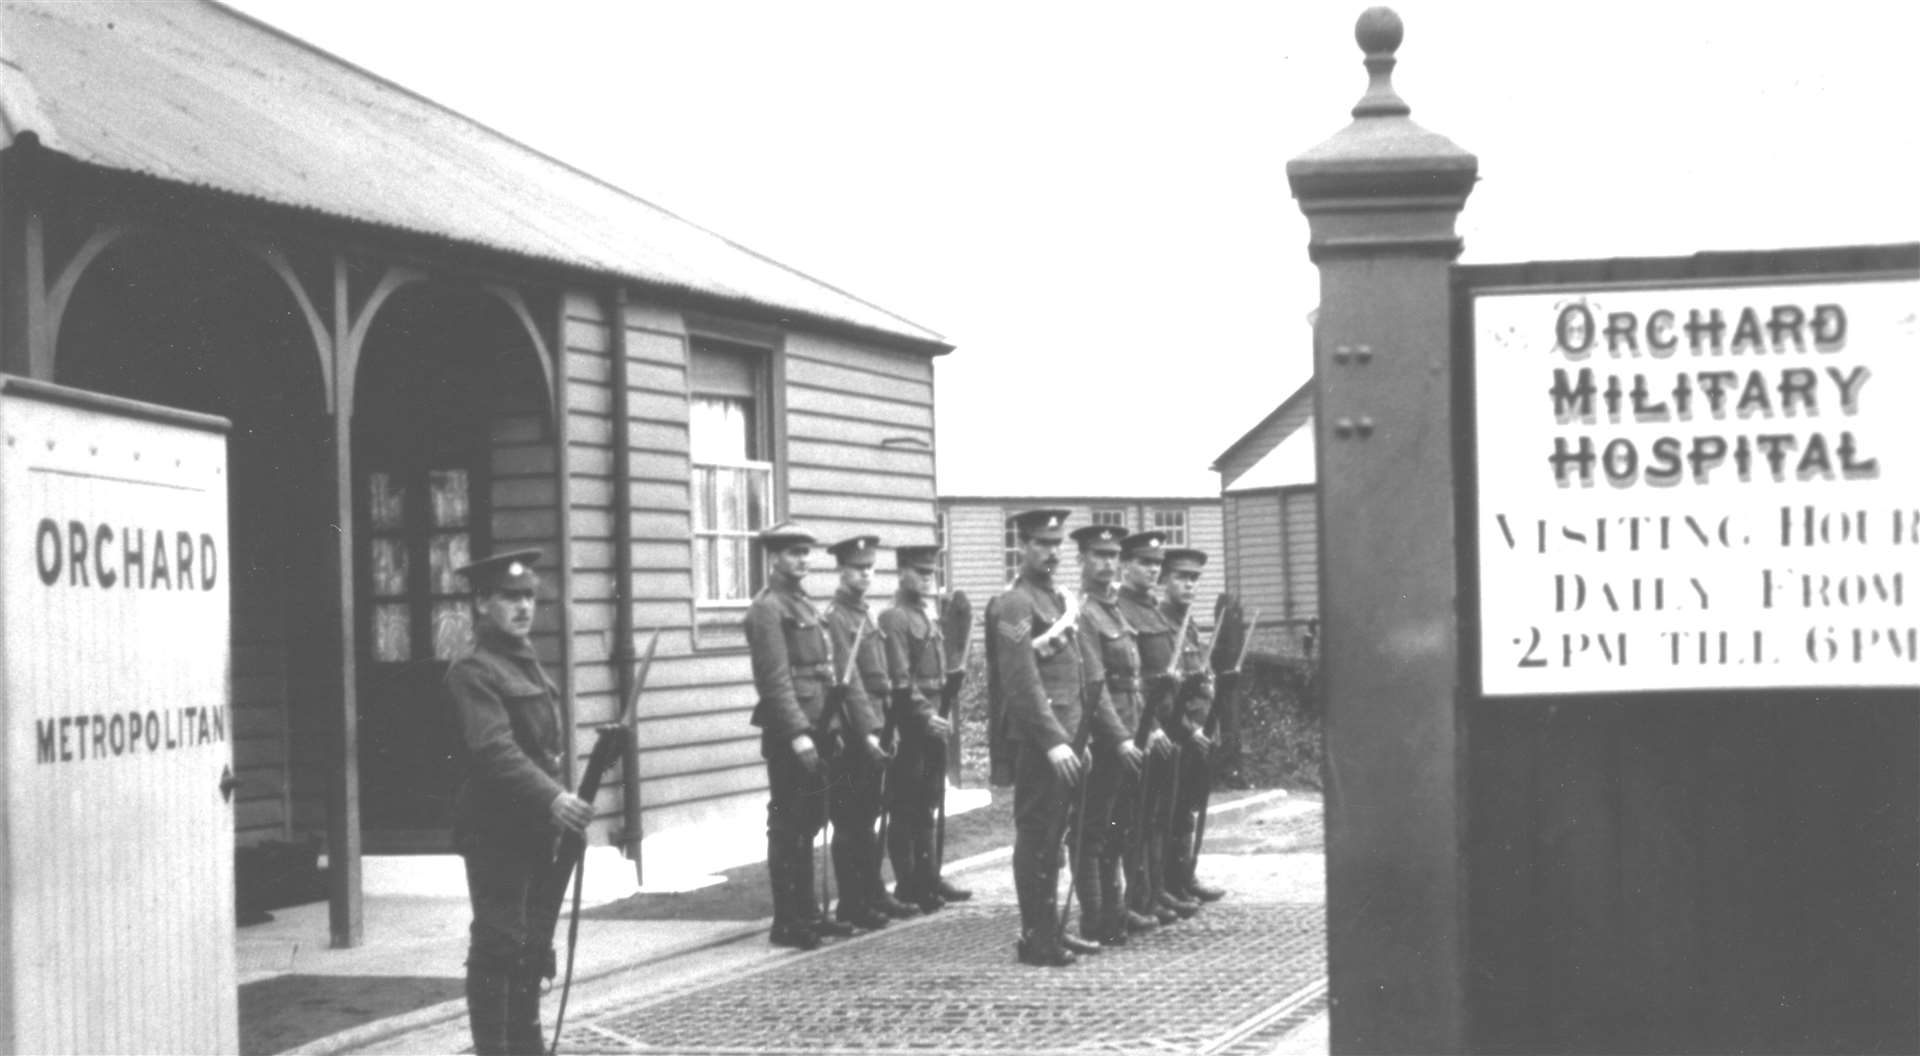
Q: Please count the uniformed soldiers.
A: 8